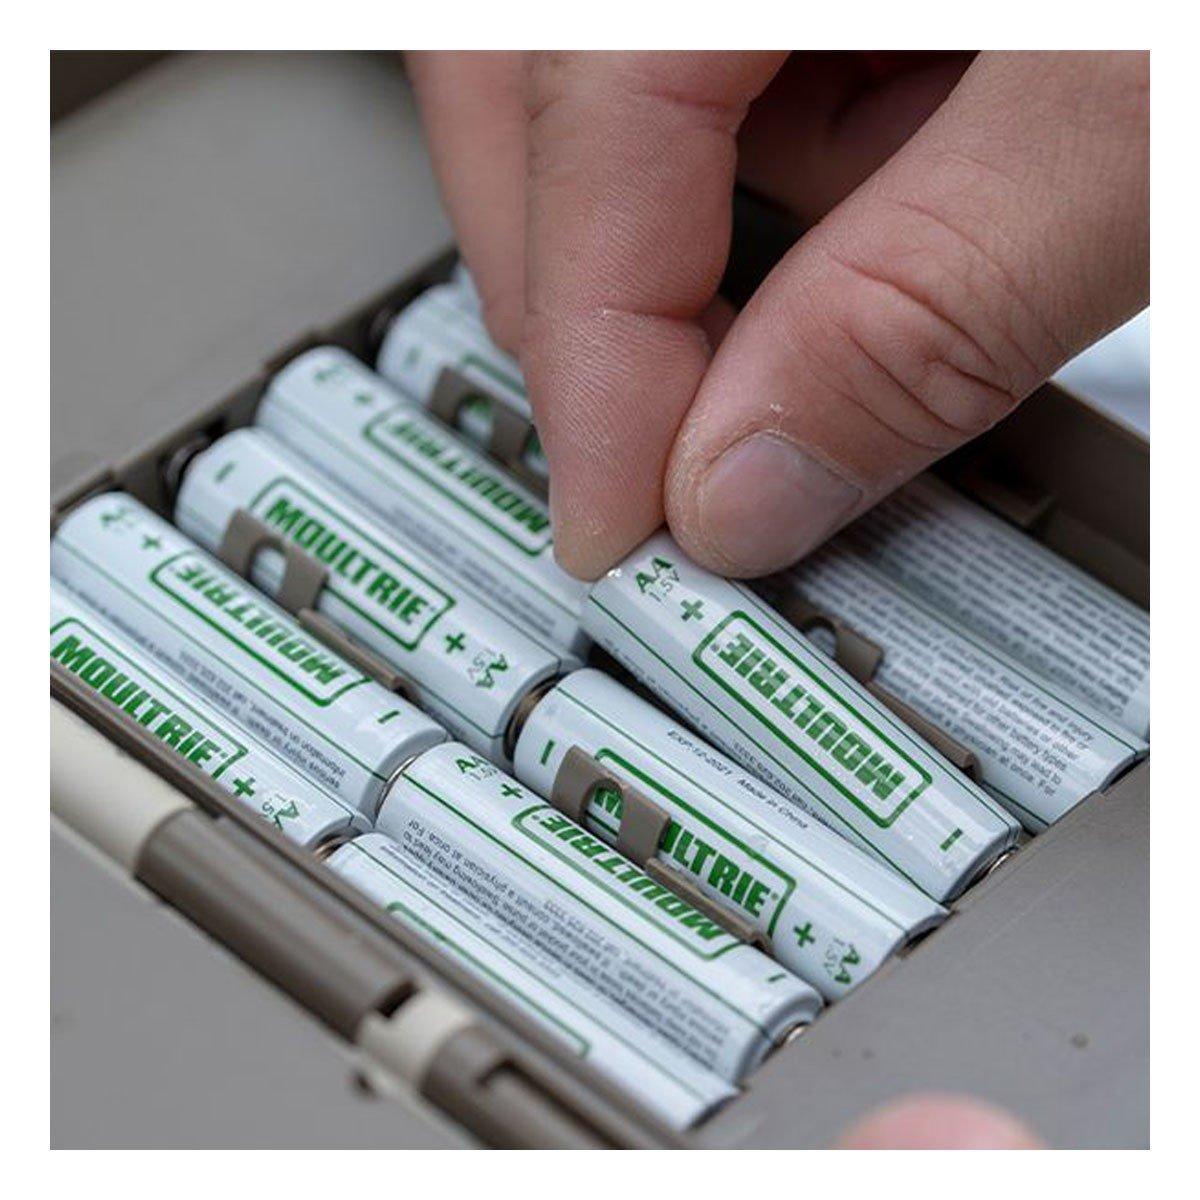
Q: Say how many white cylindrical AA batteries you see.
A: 12